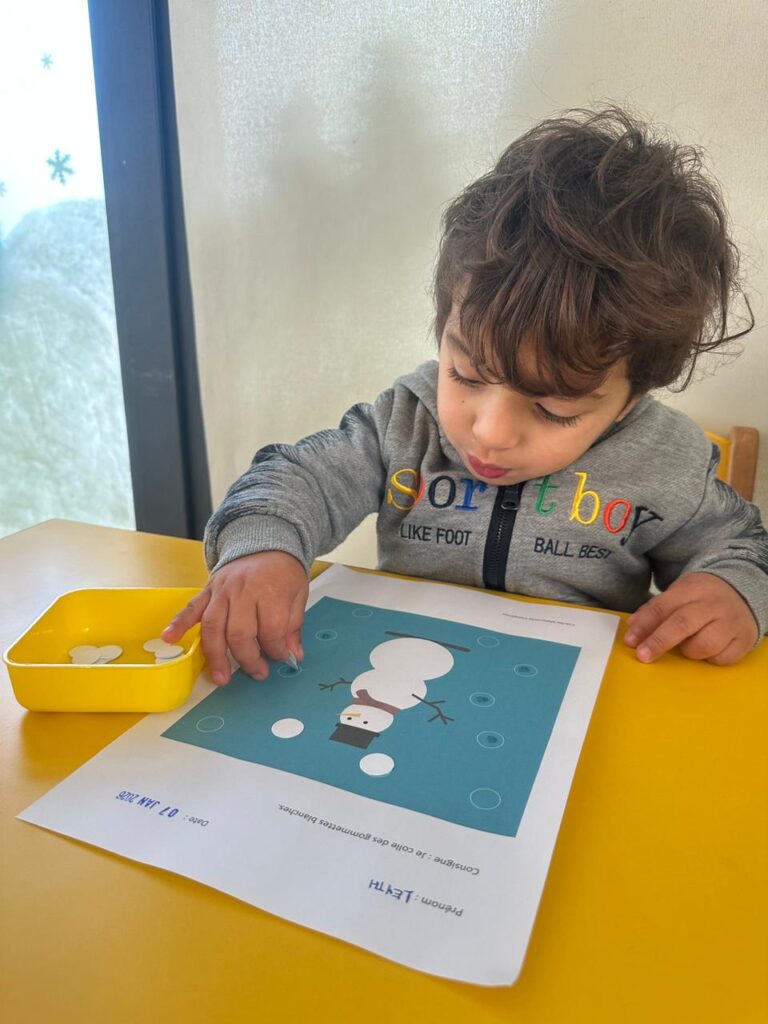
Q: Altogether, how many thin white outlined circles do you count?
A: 9